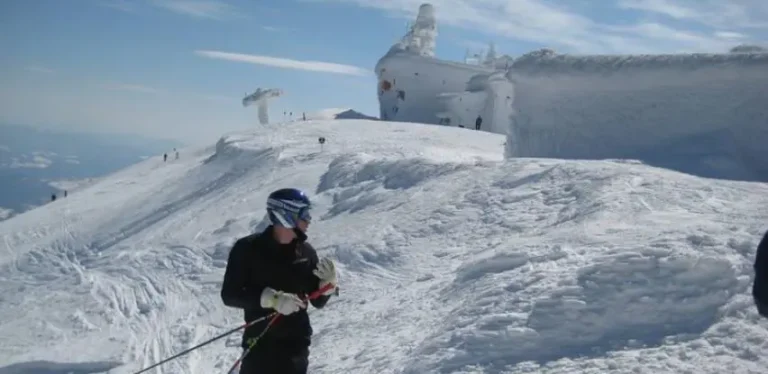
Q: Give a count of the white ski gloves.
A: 2